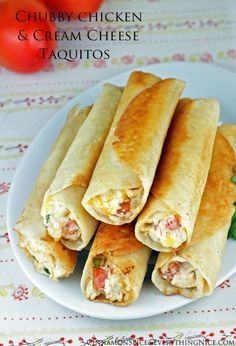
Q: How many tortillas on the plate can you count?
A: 6